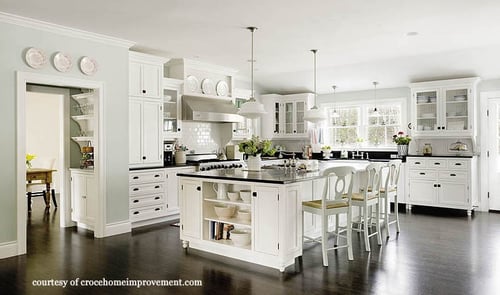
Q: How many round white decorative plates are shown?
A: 6